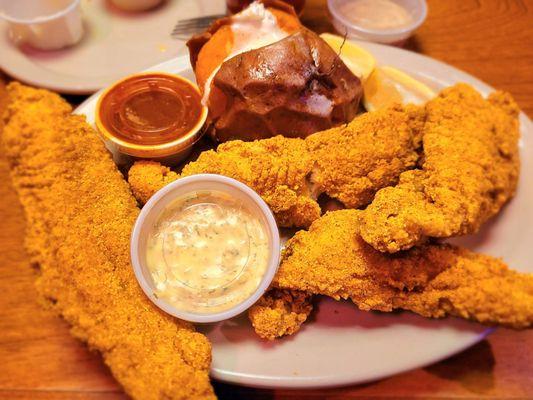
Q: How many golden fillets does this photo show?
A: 4